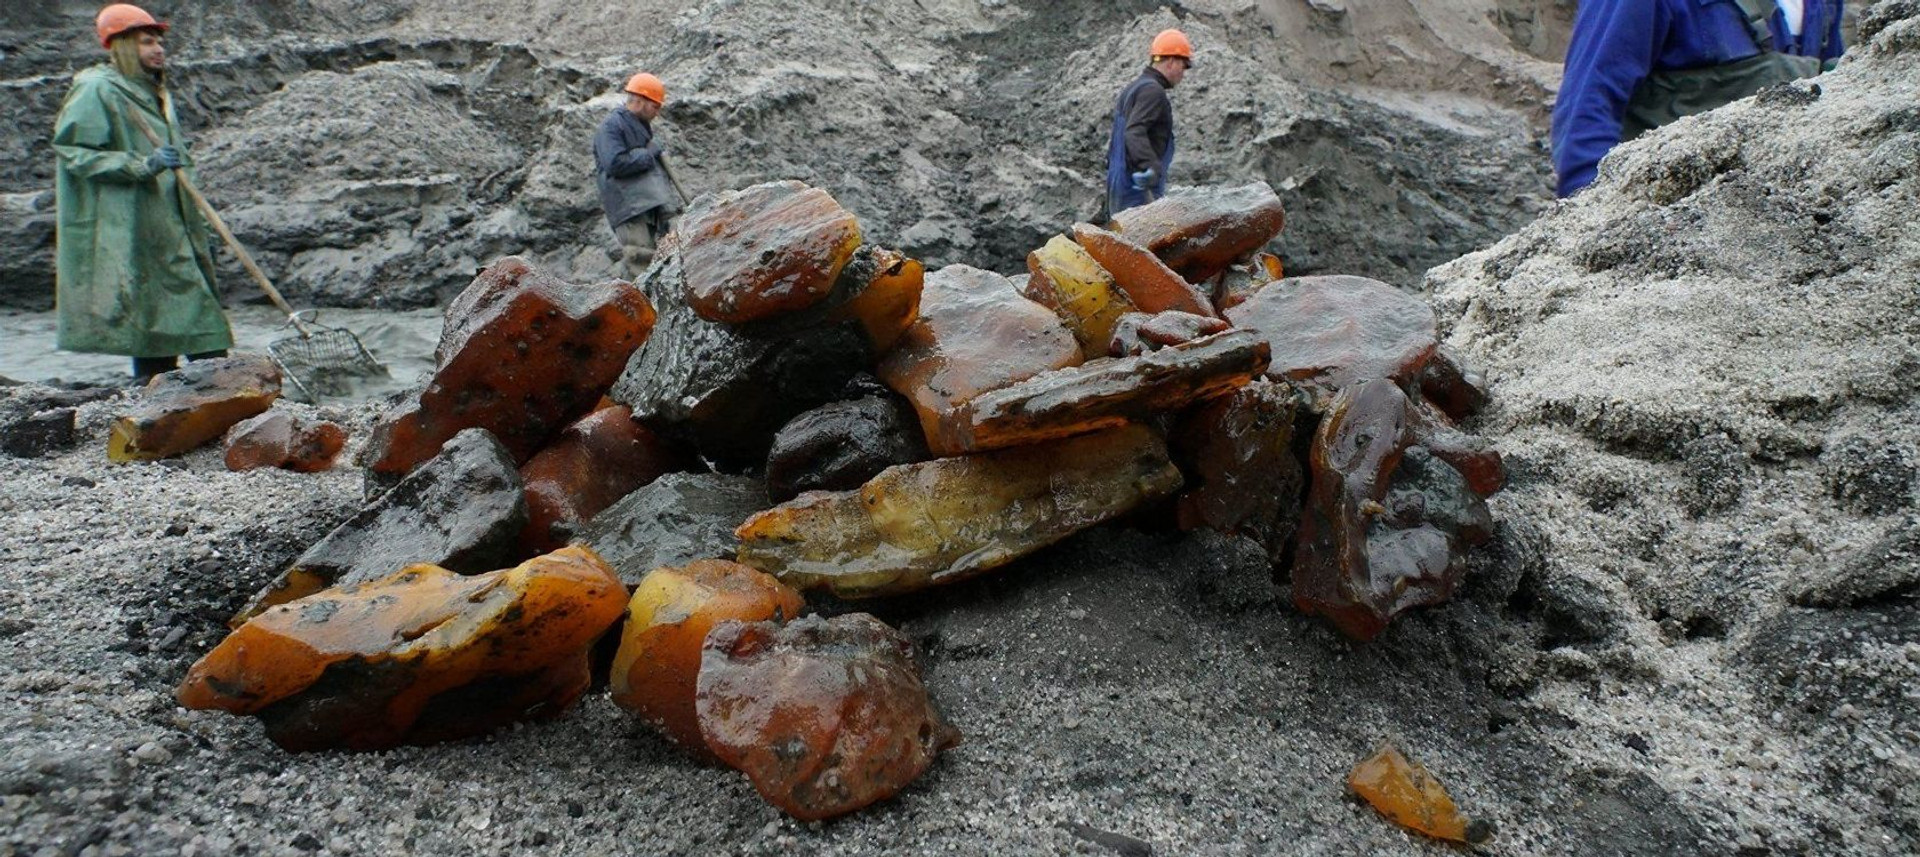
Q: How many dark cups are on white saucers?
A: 0